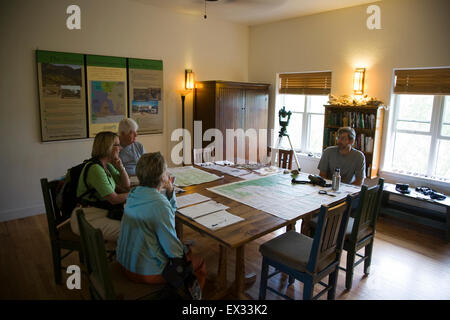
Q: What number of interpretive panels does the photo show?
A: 3